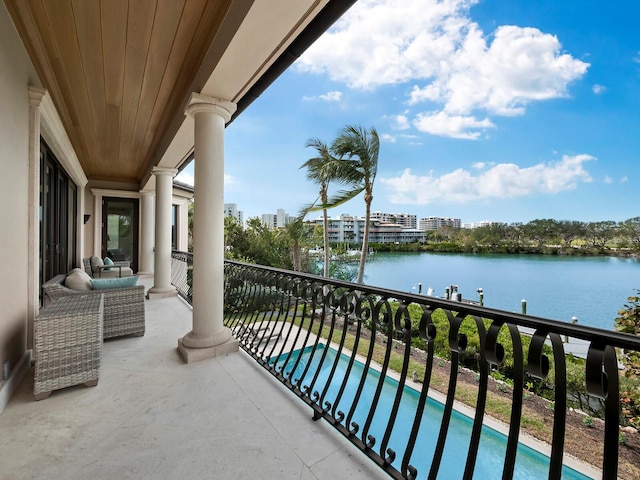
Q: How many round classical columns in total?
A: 3